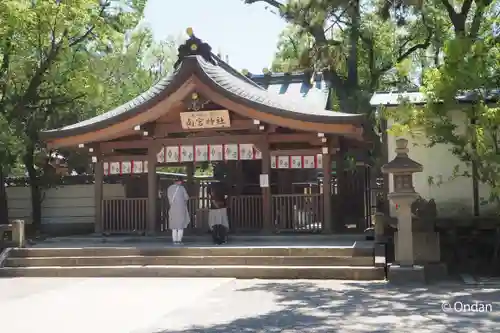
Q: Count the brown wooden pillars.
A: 4